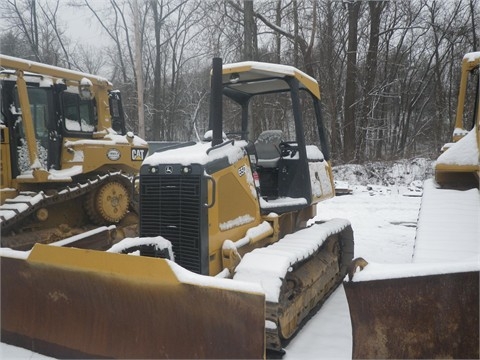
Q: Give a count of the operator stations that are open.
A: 1